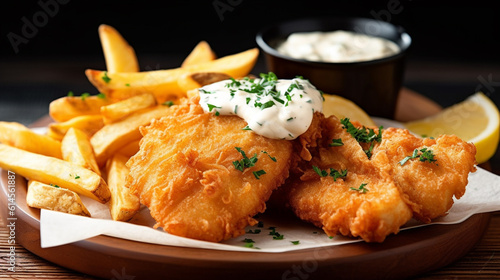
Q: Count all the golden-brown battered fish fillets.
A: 3